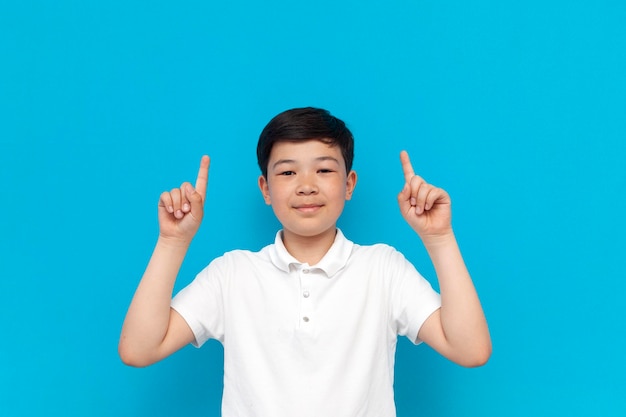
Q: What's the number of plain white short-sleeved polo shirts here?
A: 1